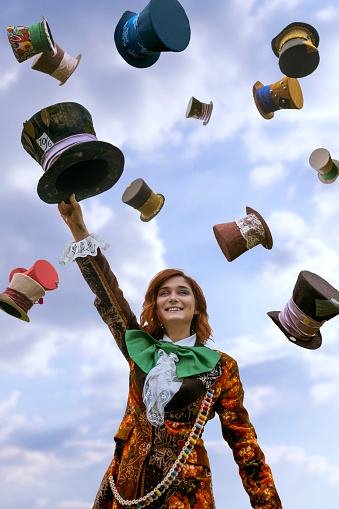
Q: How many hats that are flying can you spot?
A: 12